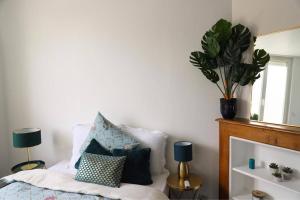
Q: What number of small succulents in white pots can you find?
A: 3